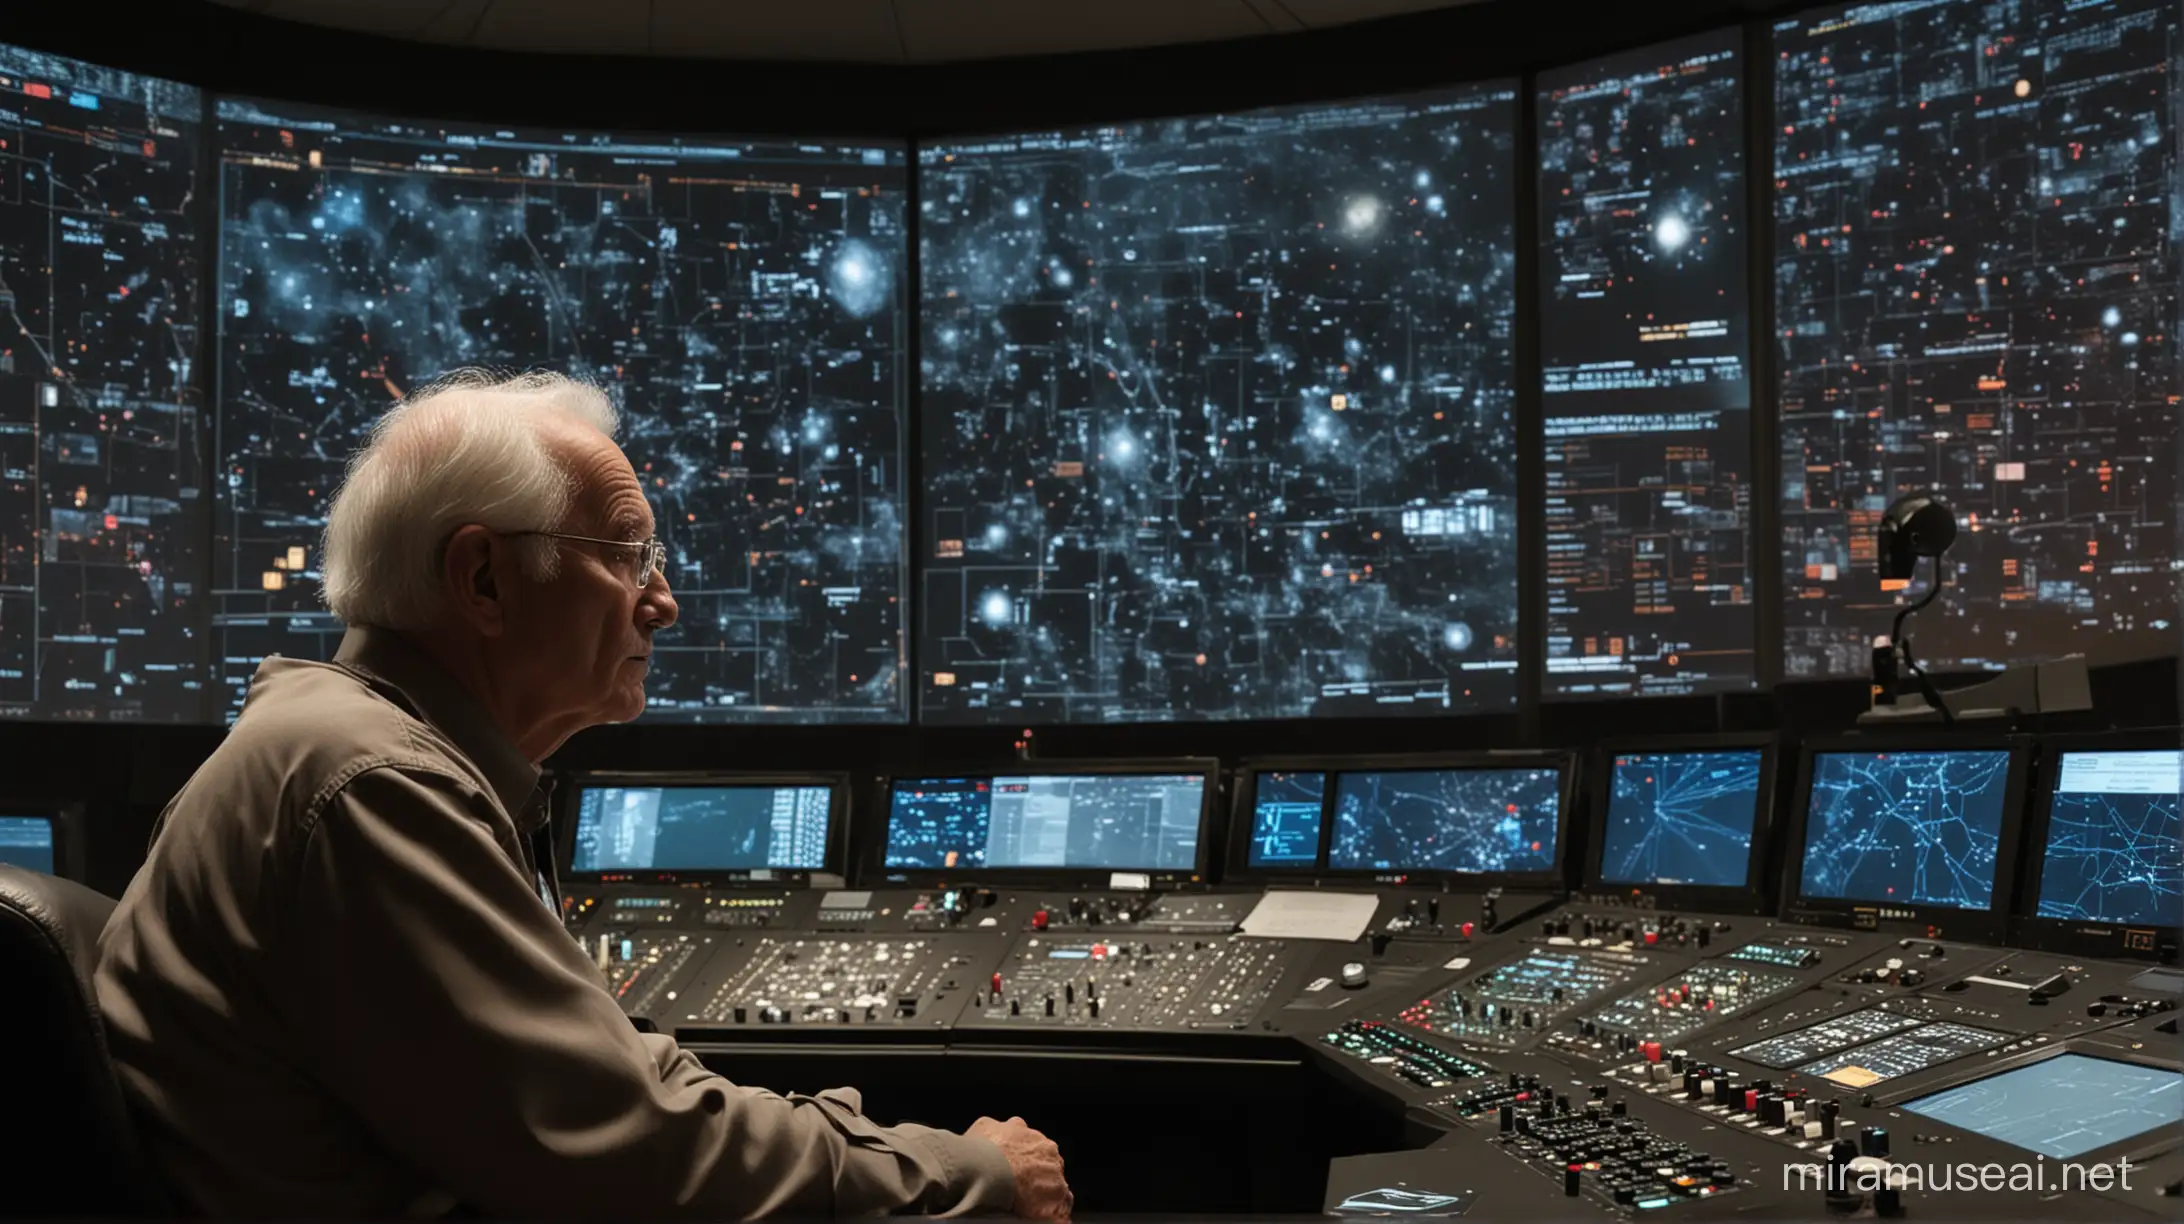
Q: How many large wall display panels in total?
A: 5